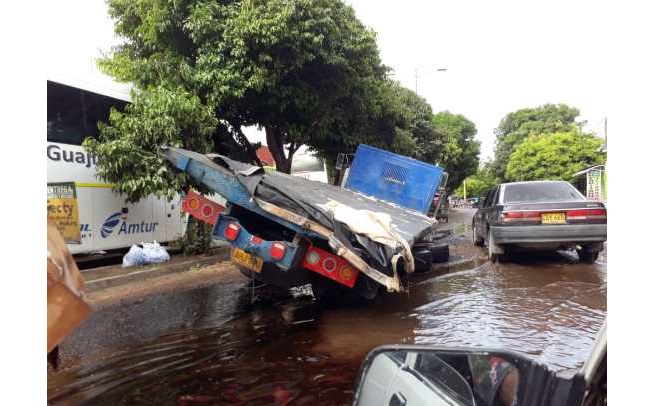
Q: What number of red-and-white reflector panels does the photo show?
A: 2